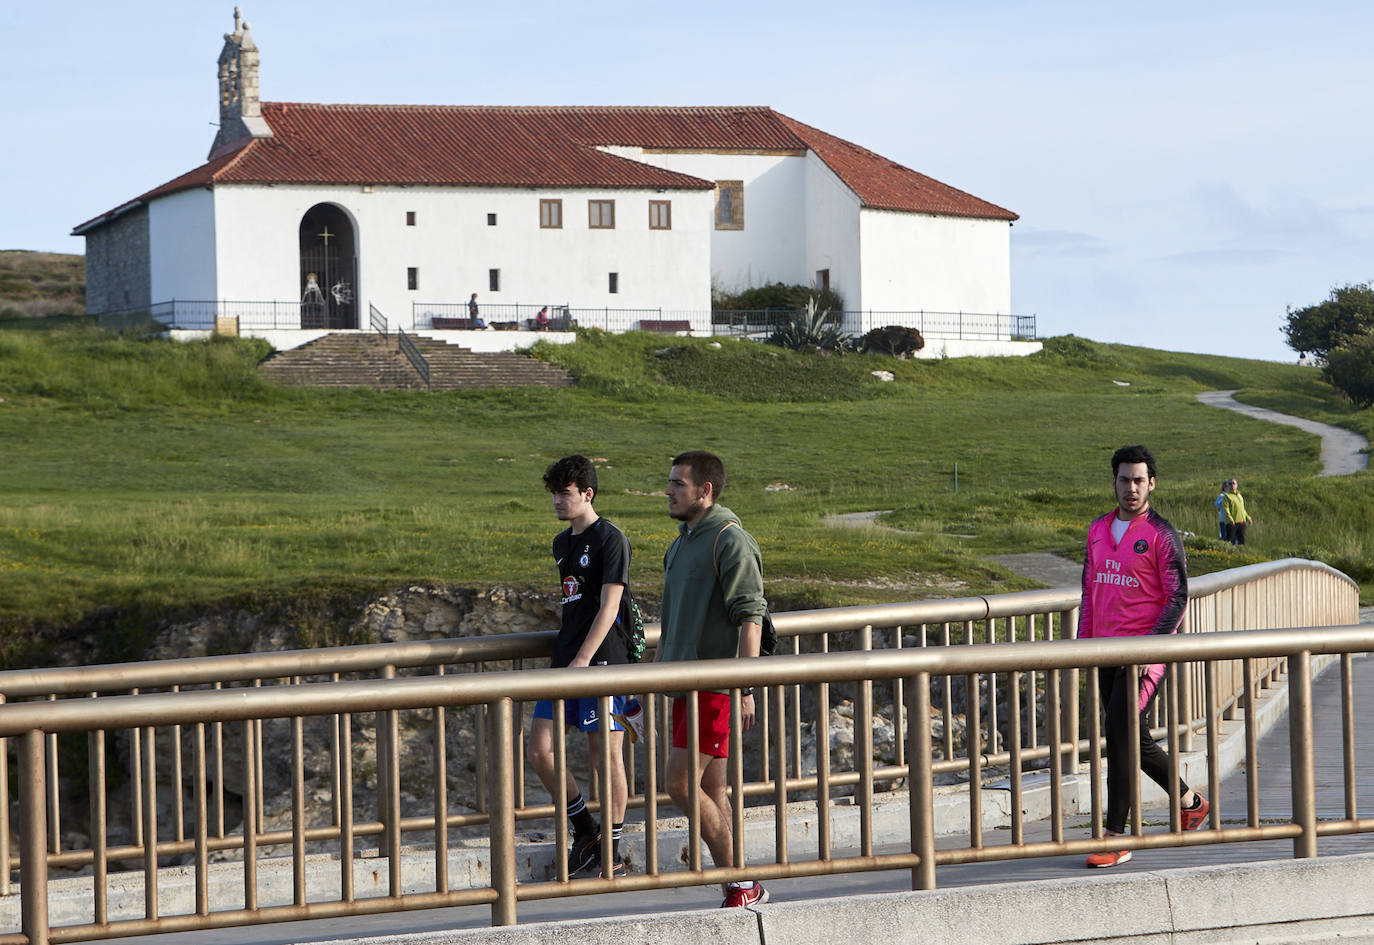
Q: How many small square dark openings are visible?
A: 5